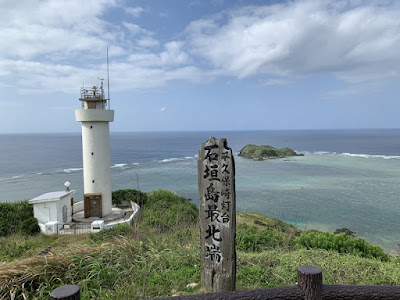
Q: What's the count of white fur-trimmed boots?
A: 0